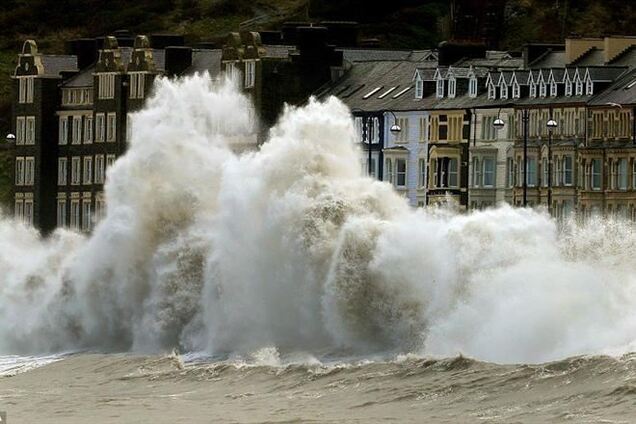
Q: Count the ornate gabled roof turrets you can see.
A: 5